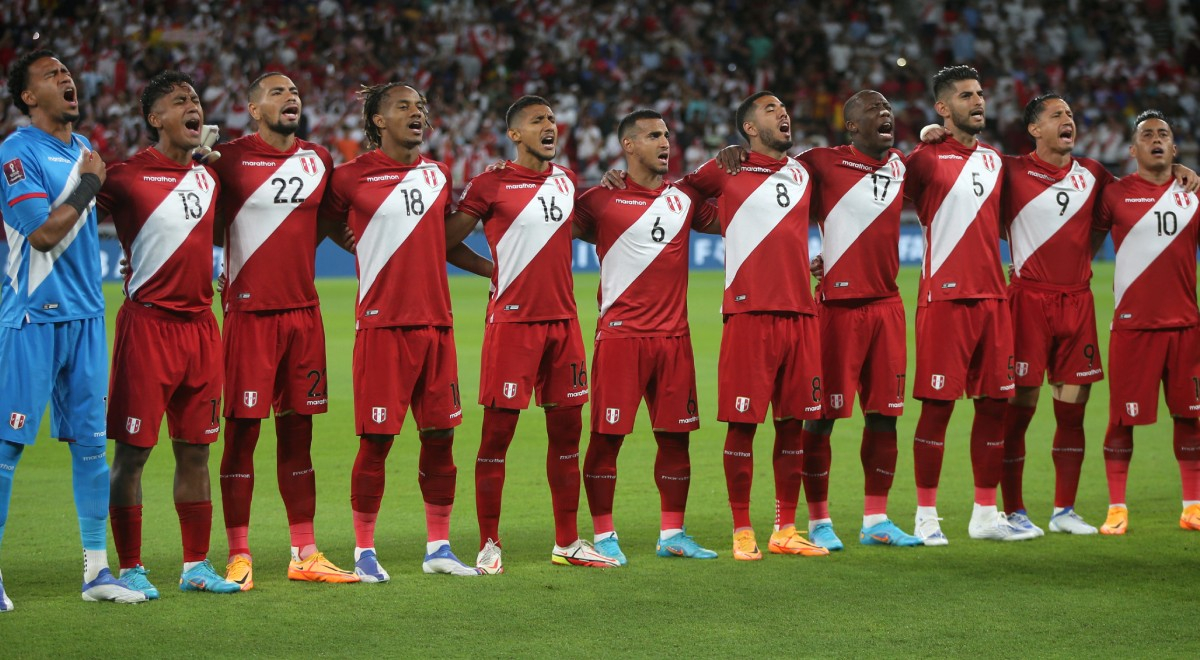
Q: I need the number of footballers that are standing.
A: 11